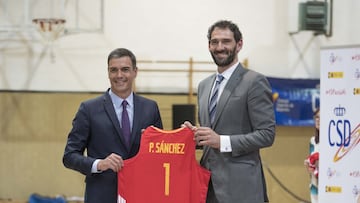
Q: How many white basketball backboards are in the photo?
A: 1